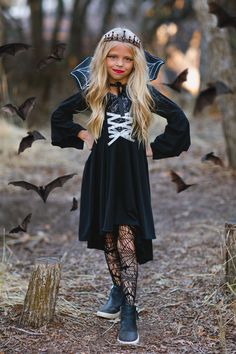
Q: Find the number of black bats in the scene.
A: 12